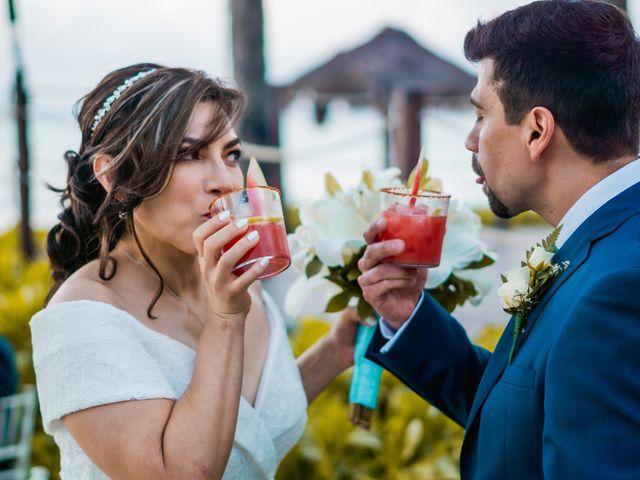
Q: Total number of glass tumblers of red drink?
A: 2